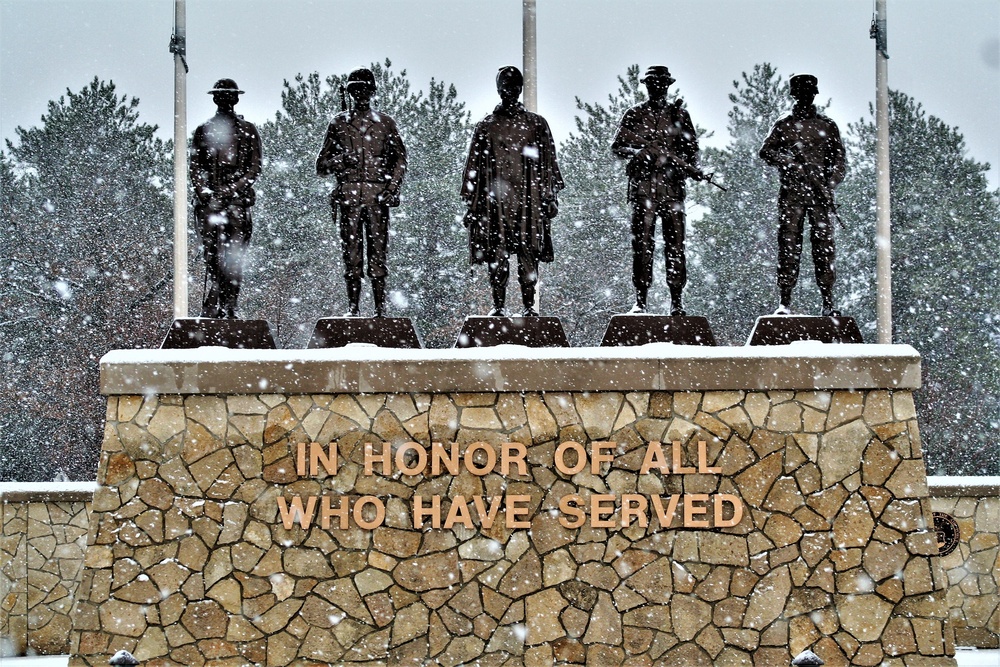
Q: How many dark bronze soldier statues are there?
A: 5